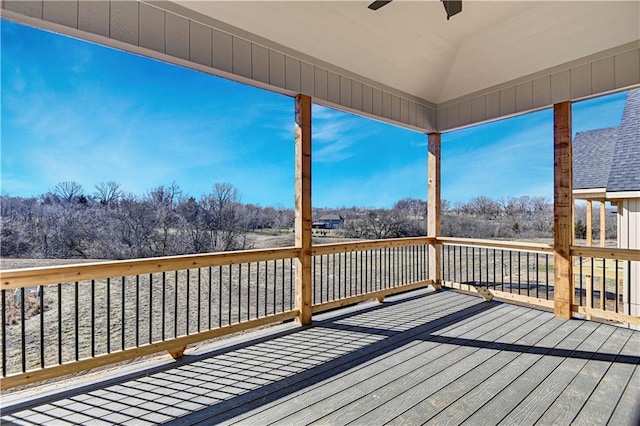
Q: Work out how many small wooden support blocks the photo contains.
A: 3